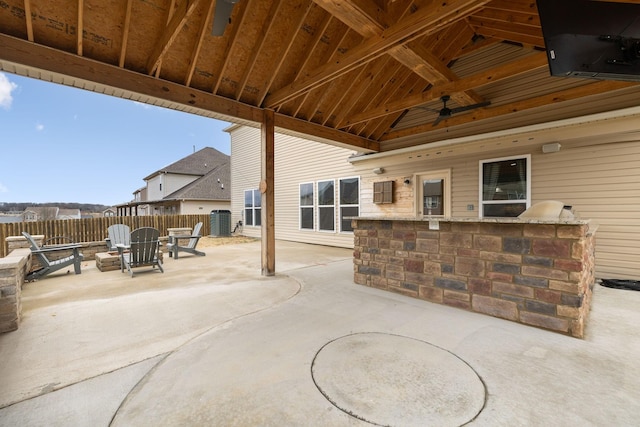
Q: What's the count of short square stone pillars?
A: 3